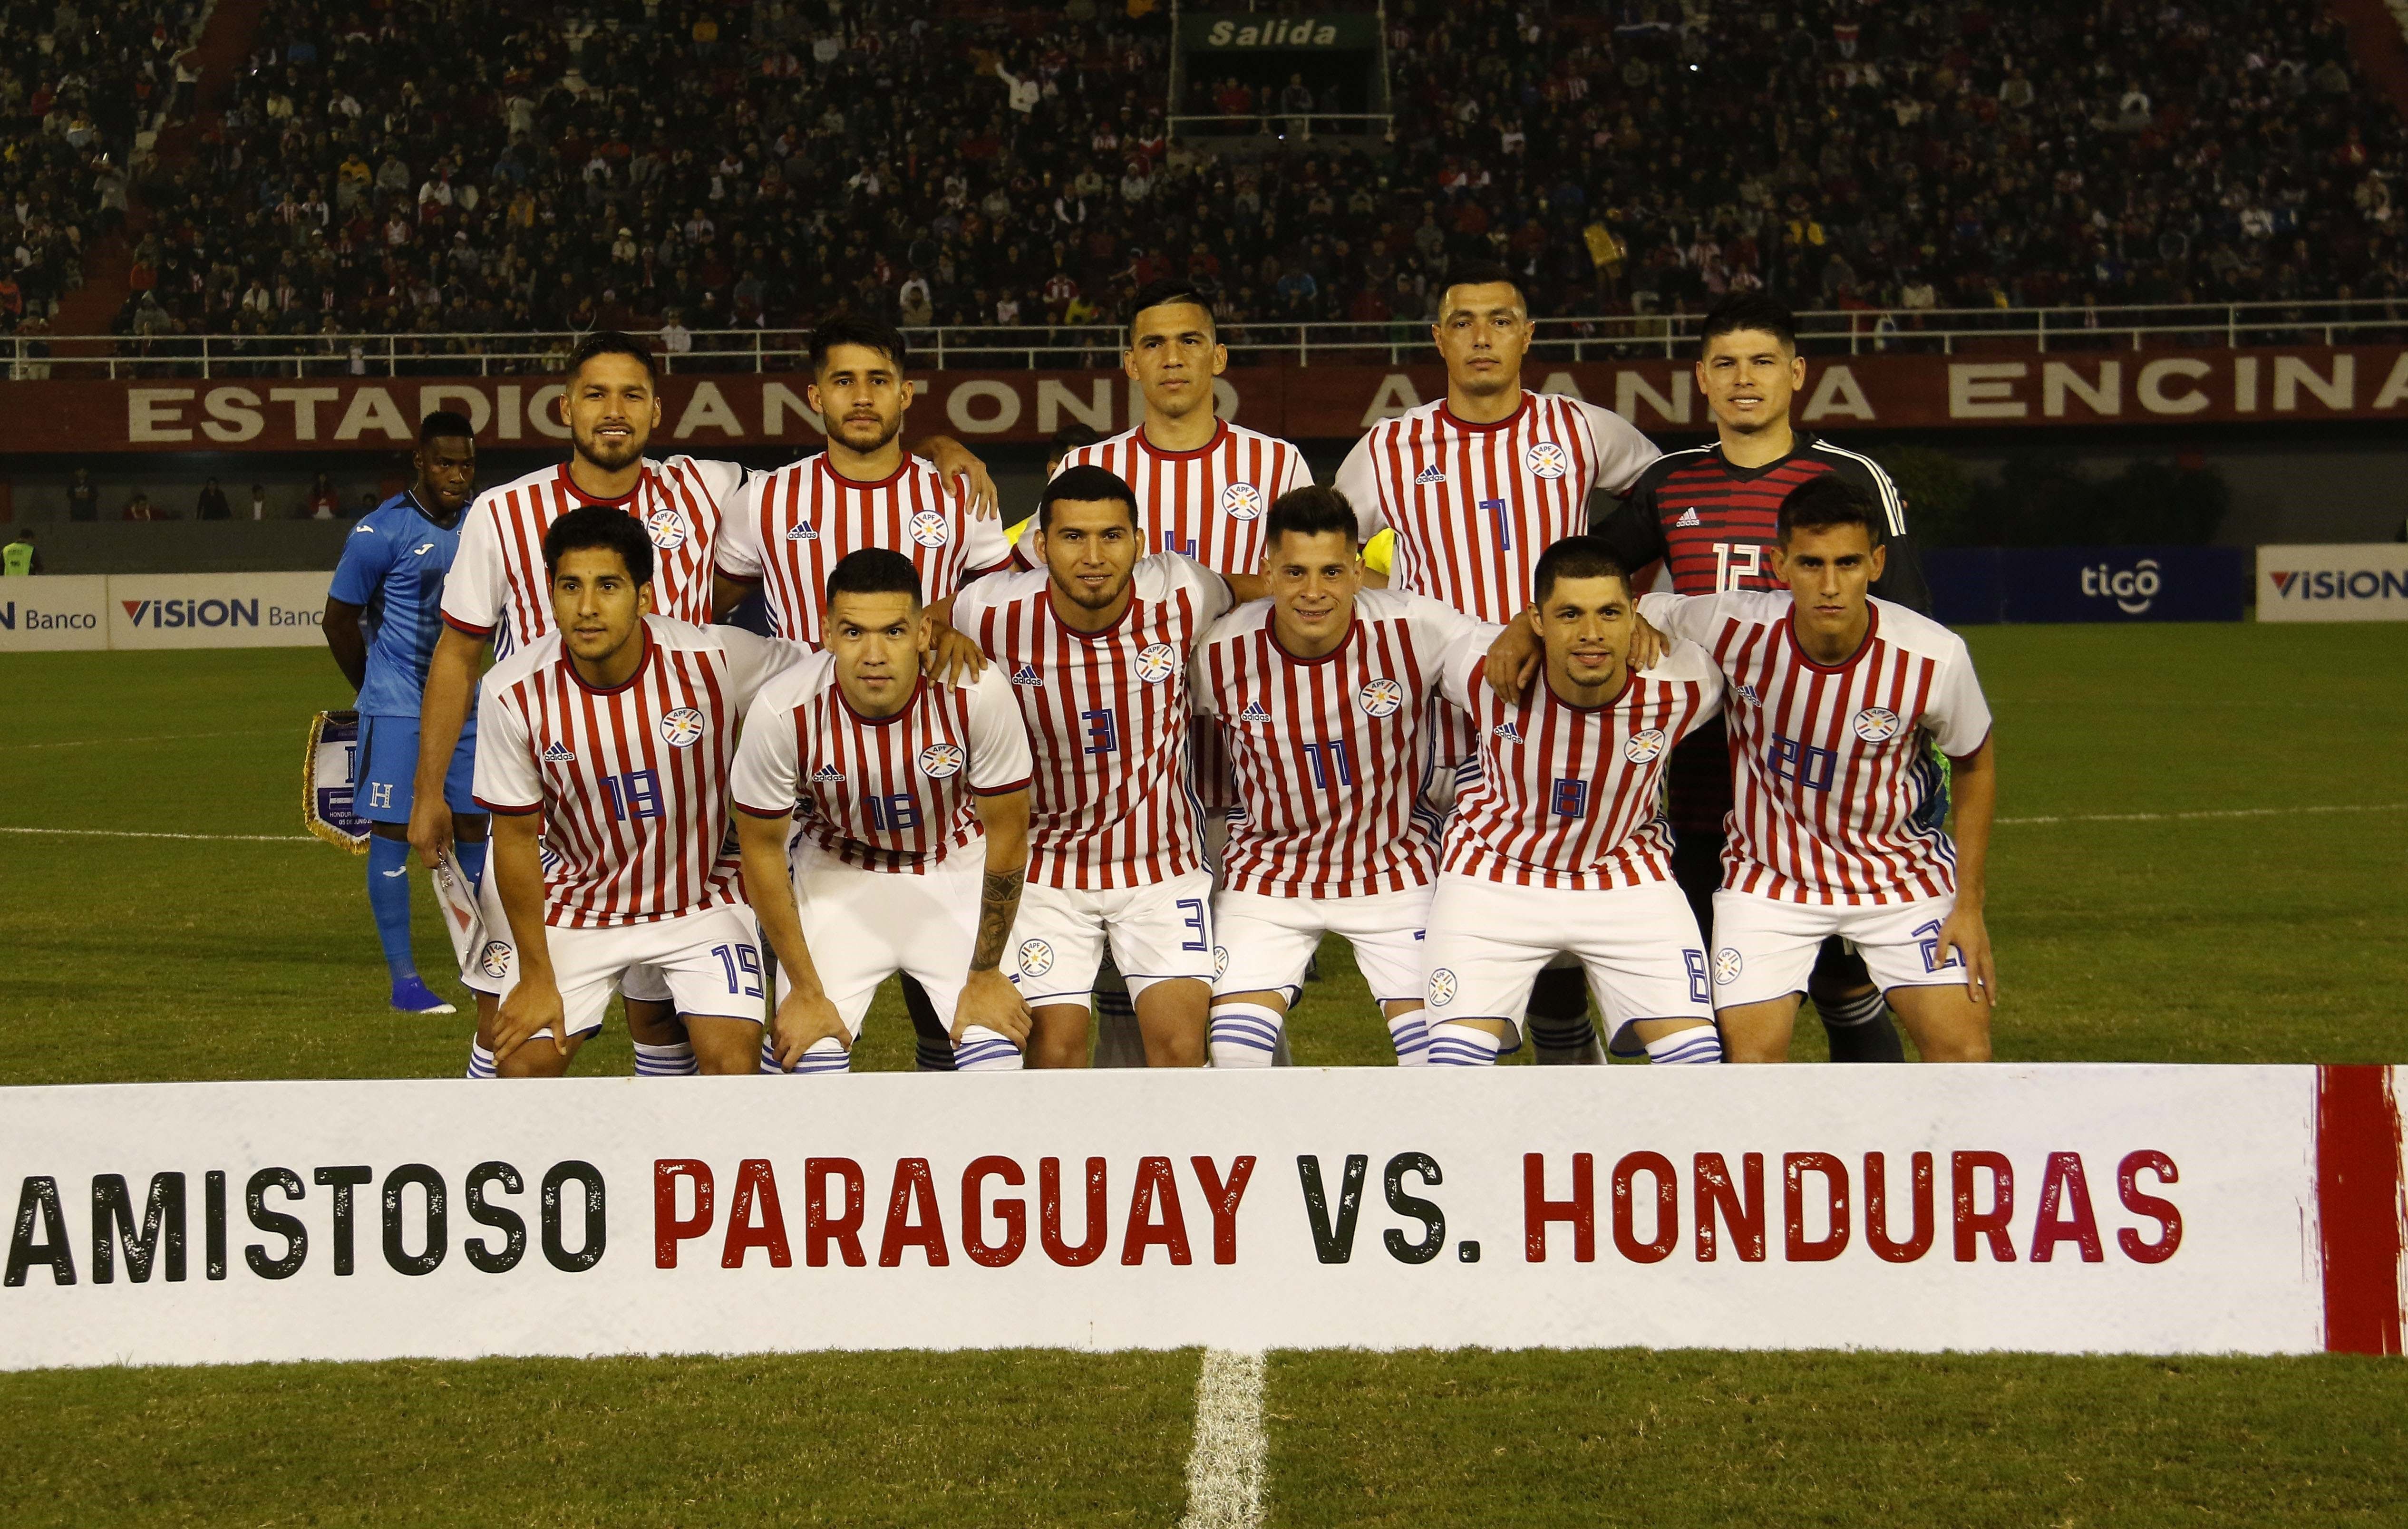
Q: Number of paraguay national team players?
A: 11